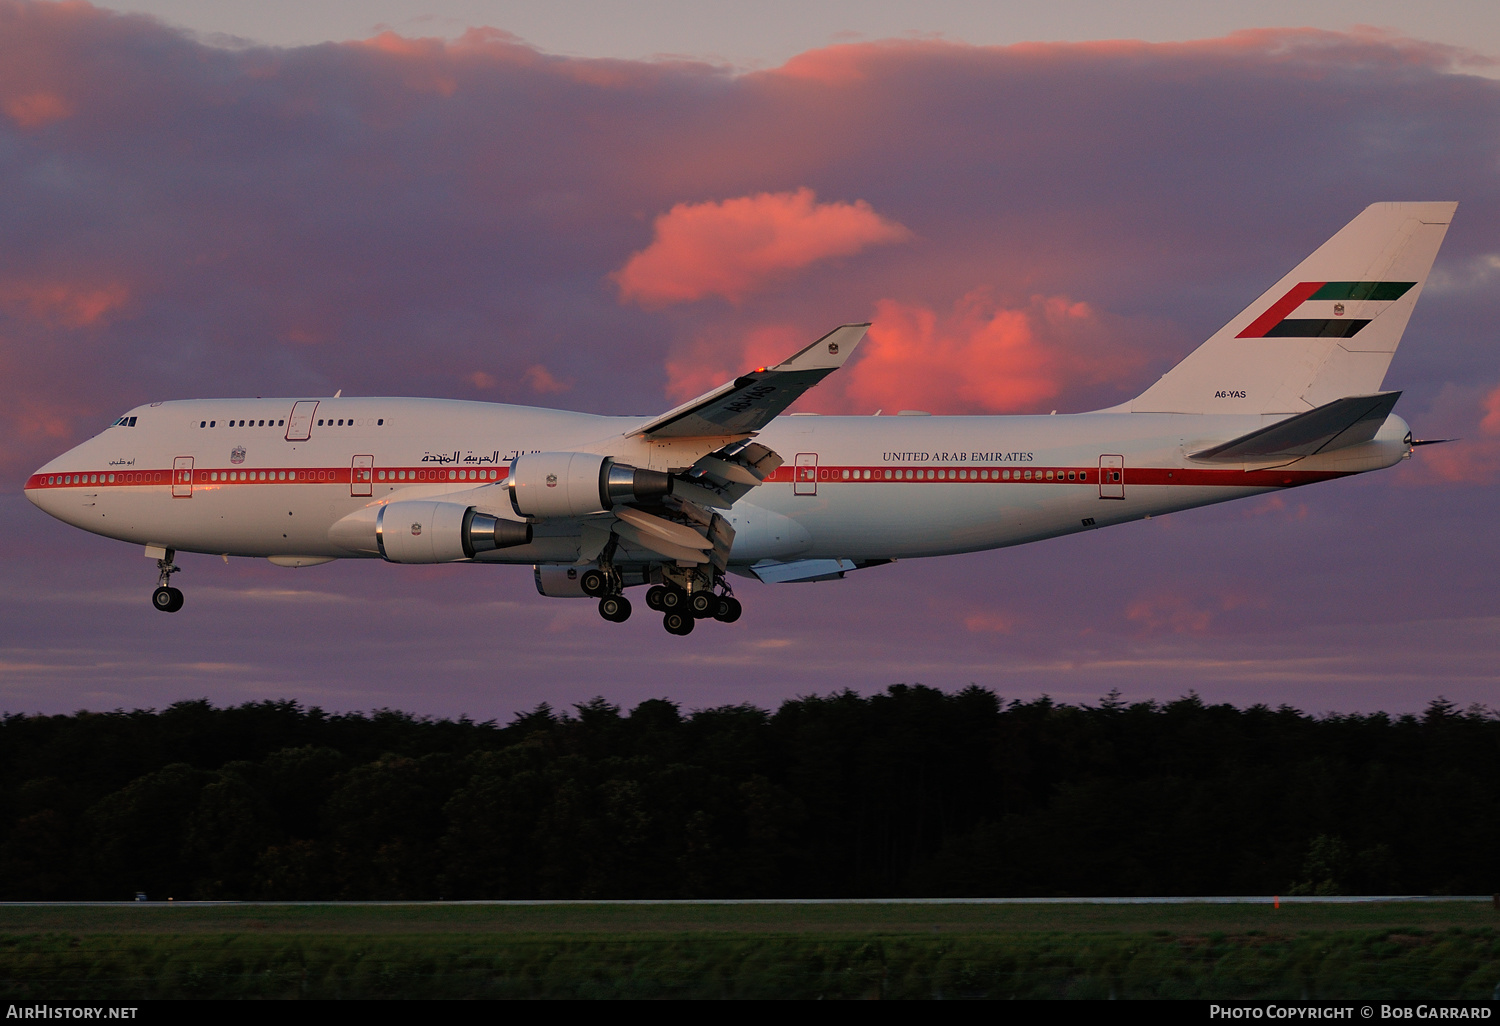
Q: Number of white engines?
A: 3